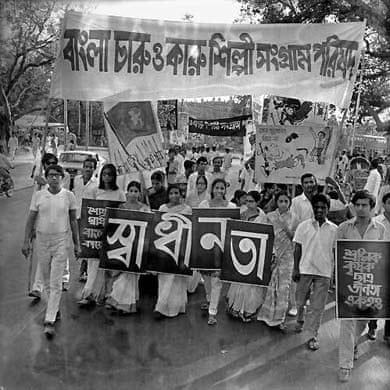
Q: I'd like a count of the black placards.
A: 6